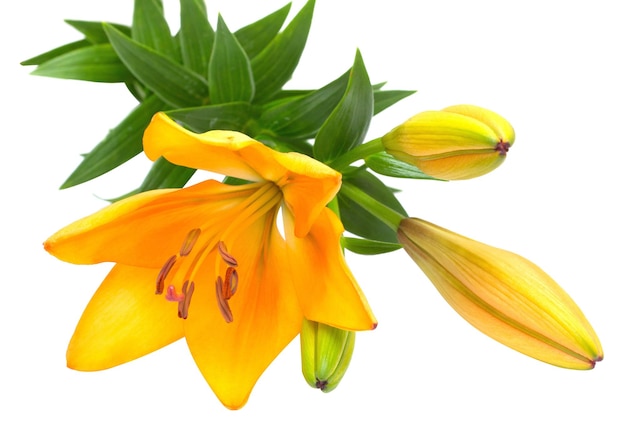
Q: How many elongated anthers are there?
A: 6